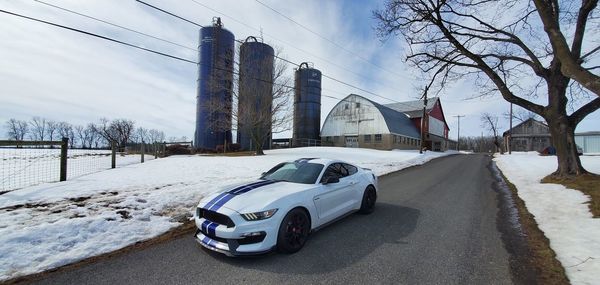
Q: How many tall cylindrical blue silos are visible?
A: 3